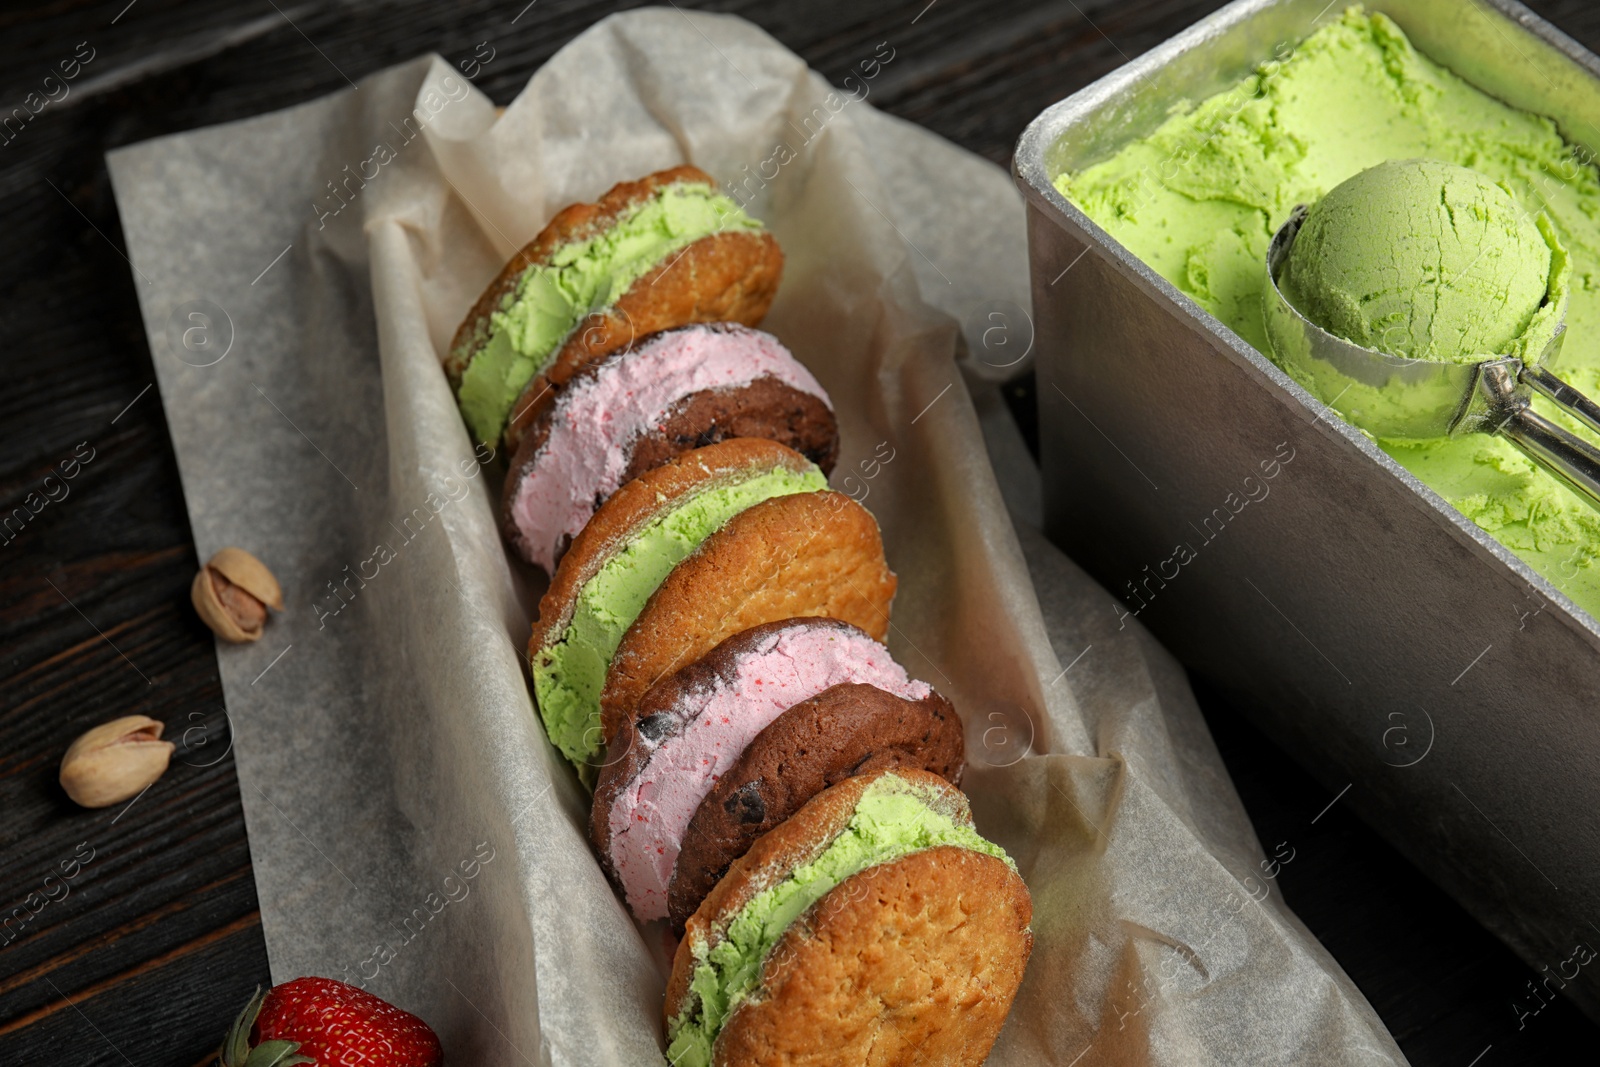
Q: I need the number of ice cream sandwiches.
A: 5